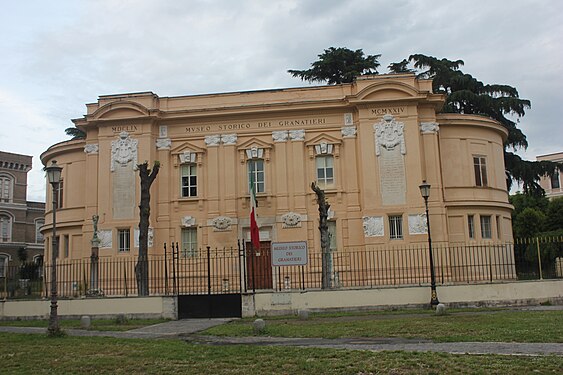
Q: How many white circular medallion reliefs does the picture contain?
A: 2